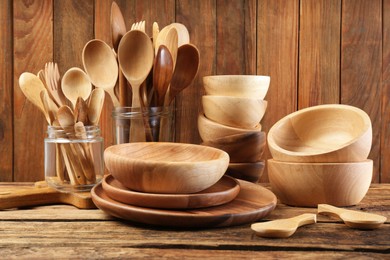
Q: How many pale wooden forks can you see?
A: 2